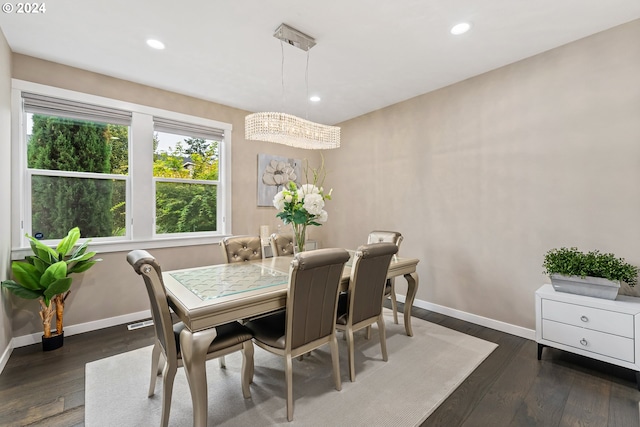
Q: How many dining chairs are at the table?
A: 6